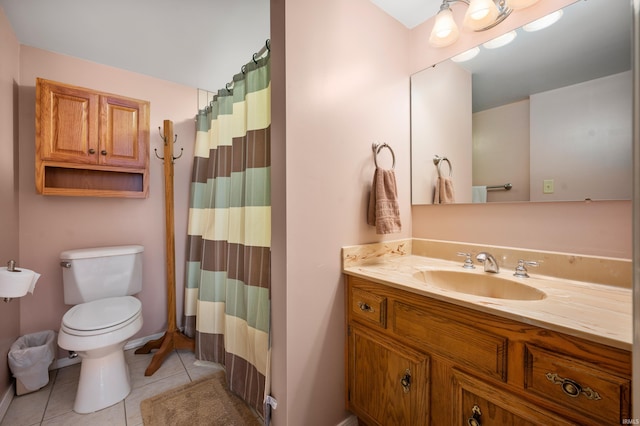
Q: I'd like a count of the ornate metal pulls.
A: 4